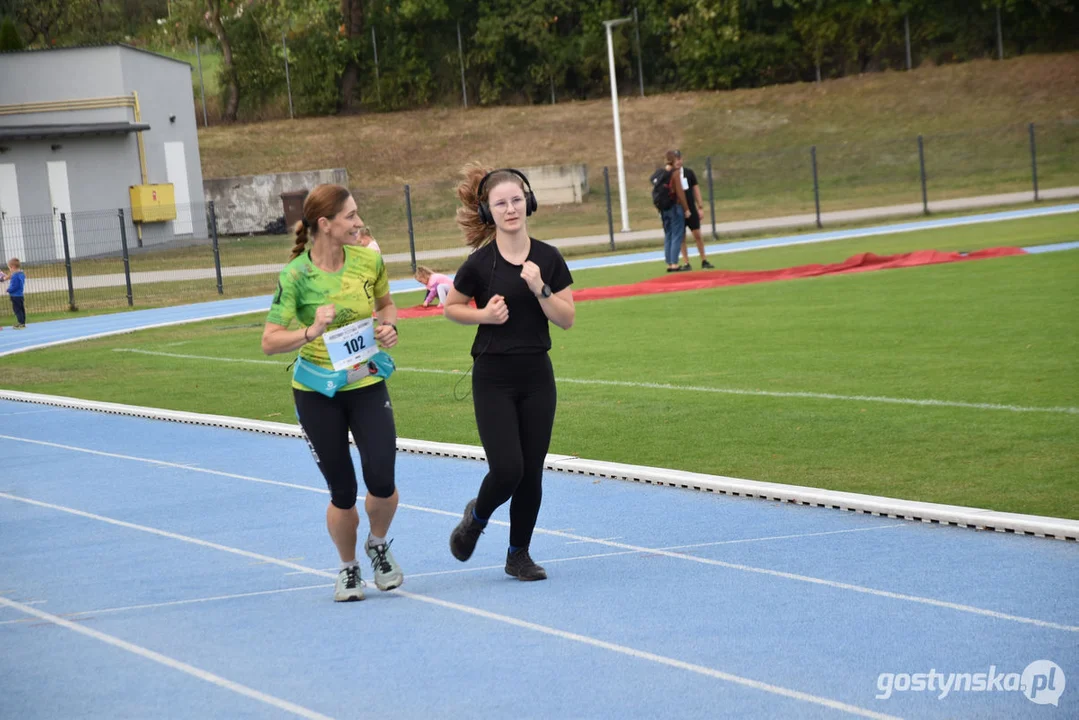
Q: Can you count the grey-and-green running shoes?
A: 2